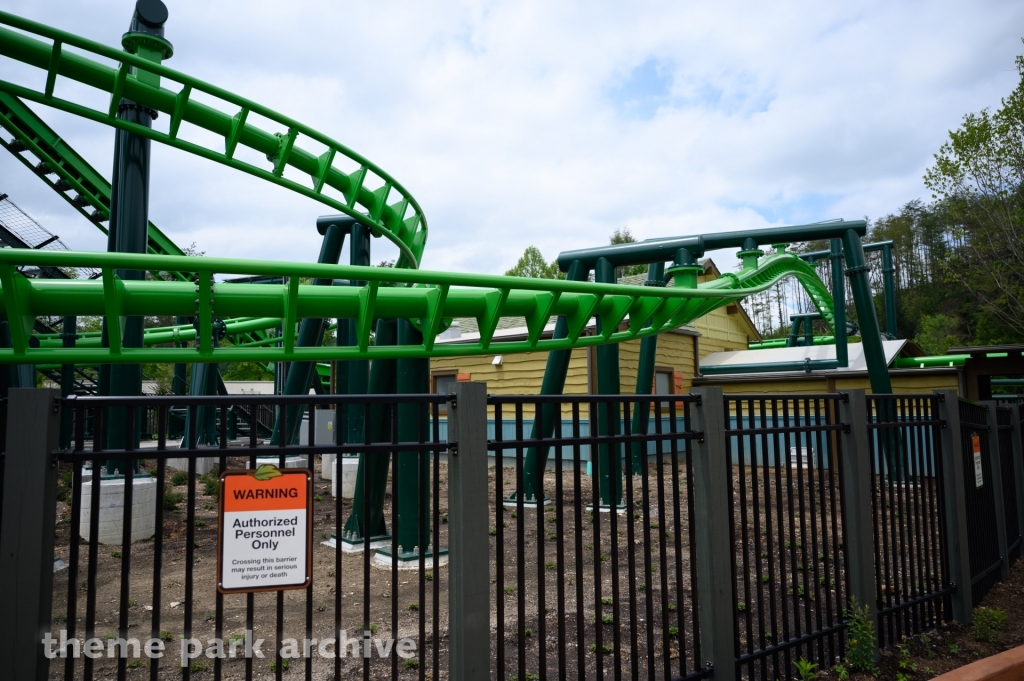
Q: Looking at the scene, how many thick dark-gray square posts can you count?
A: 7